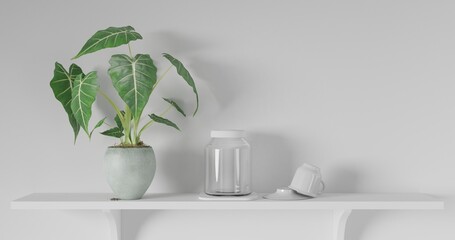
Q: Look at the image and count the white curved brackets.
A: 2